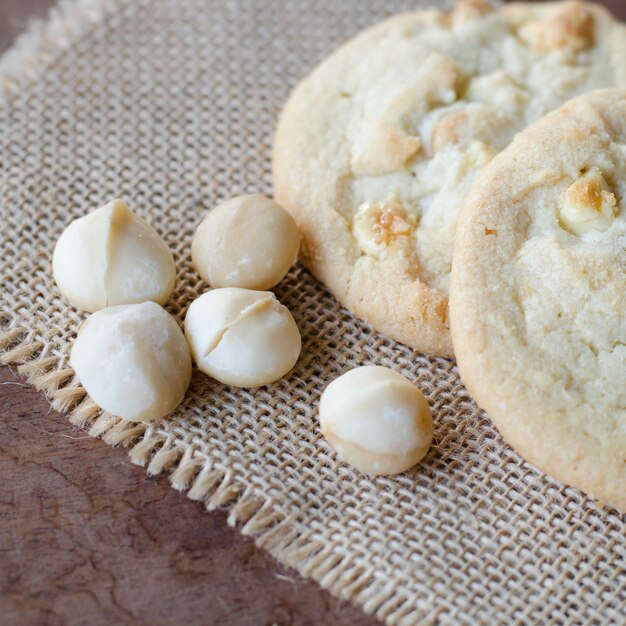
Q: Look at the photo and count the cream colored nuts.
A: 5